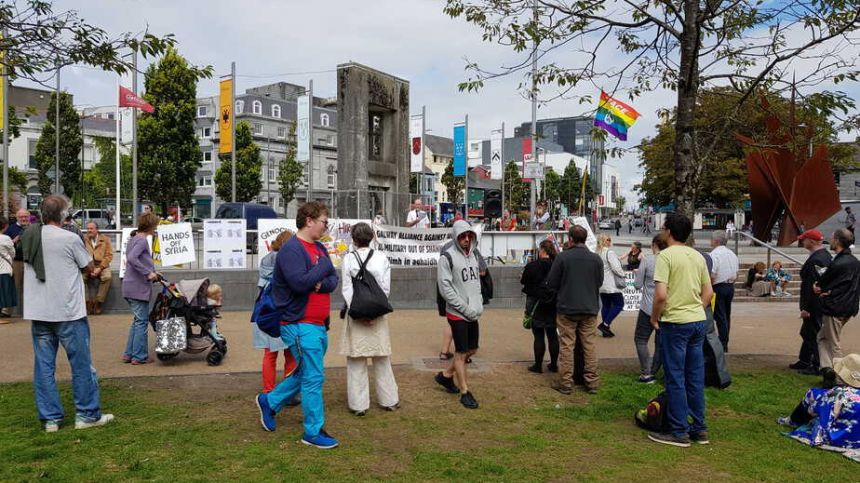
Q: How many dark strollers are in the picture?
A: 1